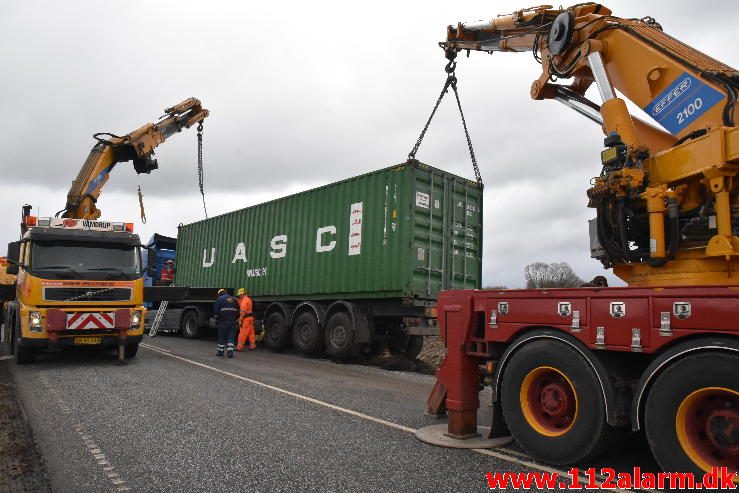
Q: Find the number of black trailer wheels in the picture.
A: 3